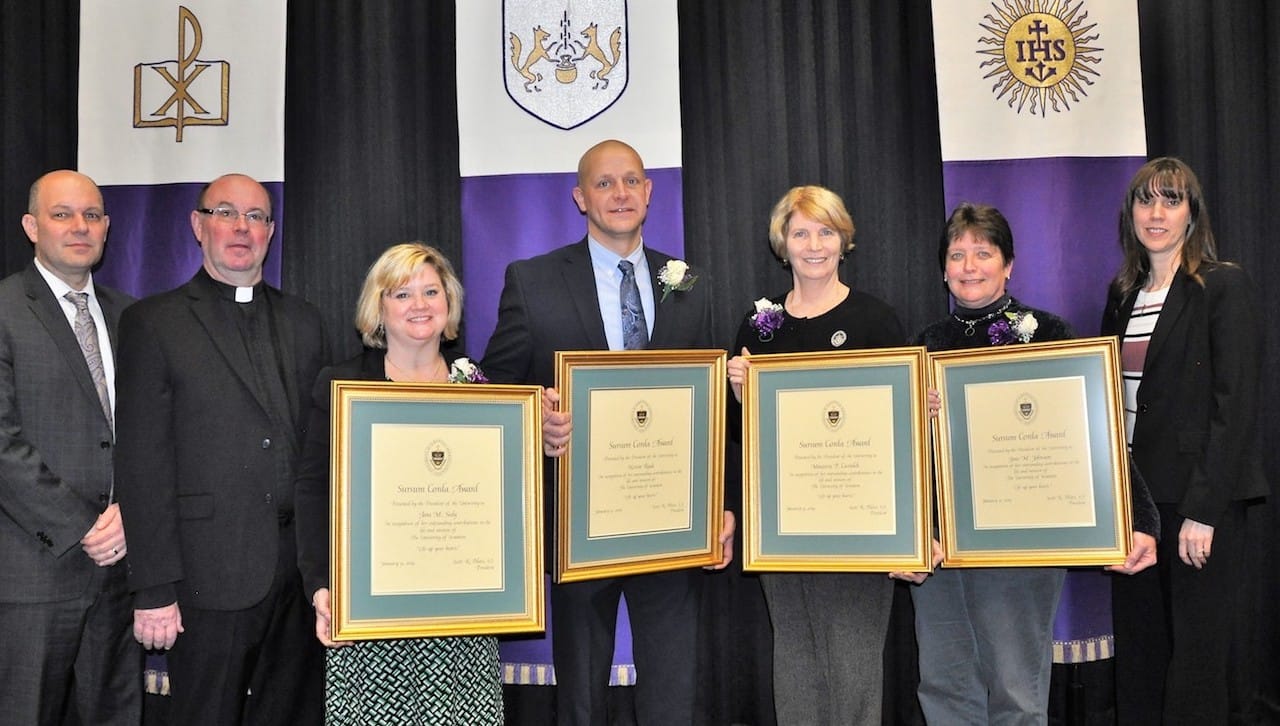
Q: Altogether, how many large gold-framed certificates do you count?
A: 4